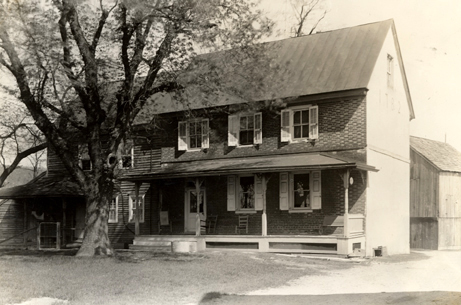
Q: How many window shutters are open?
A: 10